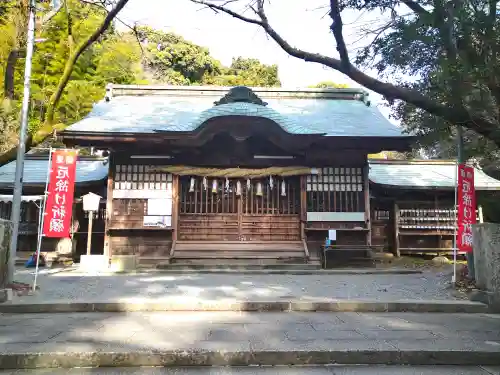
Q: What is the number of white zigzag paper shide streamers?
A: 4